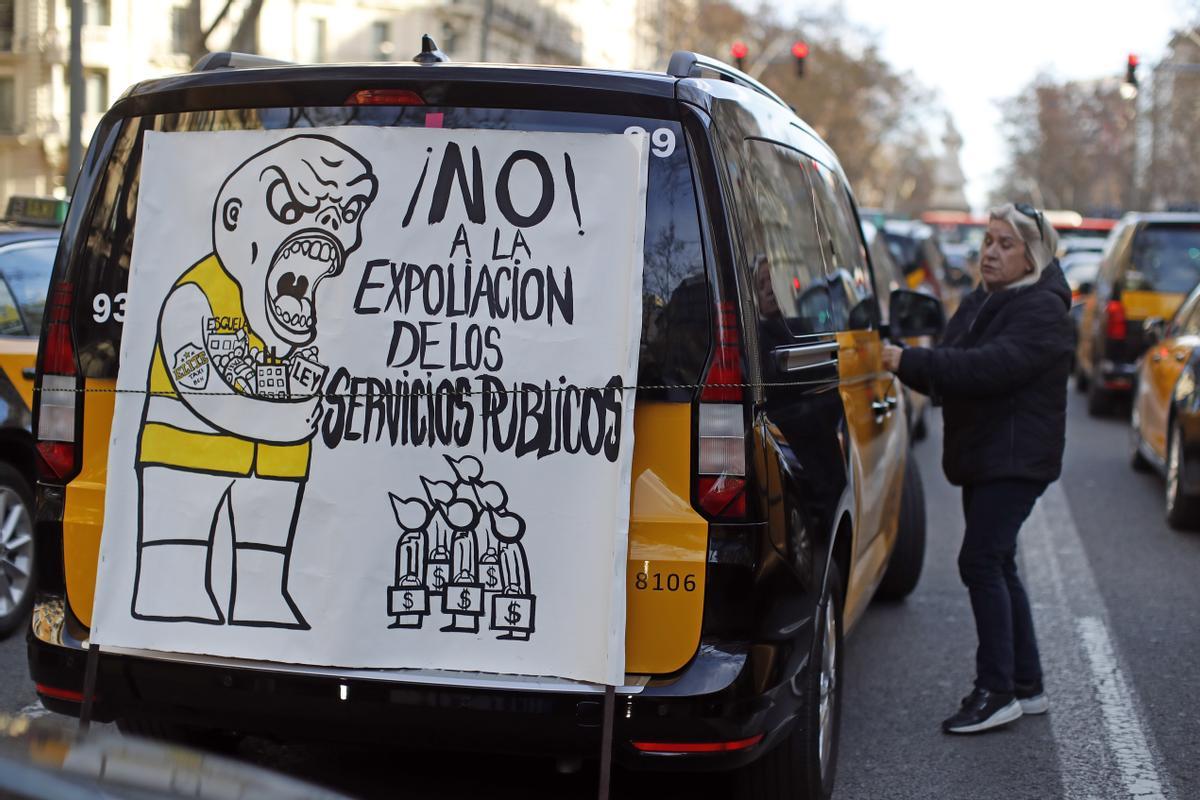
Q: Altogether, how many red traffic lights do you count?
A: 3